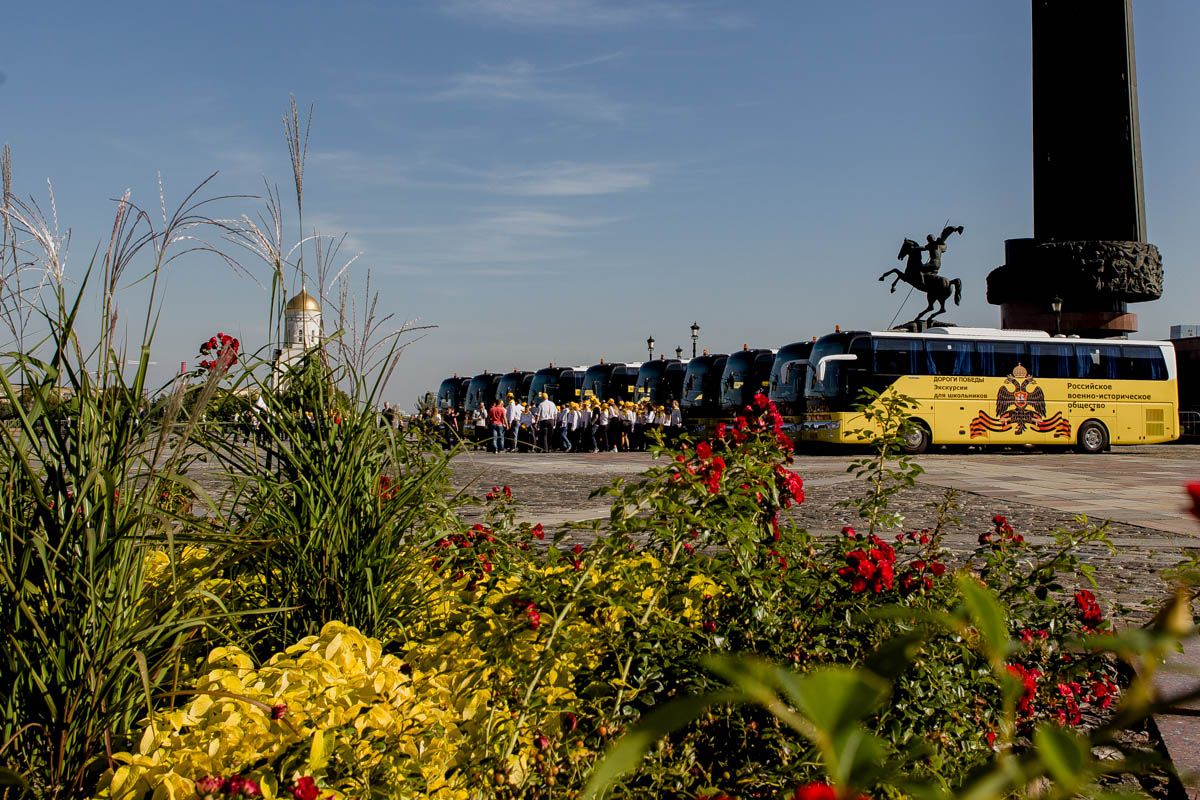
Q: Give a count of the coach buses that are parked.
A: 10